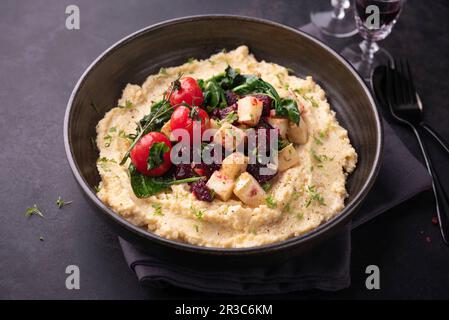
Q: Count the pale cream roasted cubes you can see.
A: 8